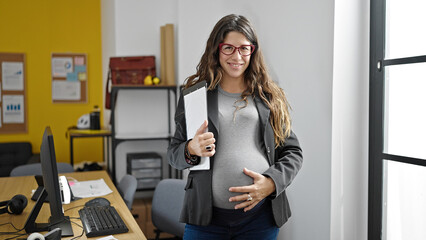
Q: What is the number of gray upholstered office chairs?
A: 3